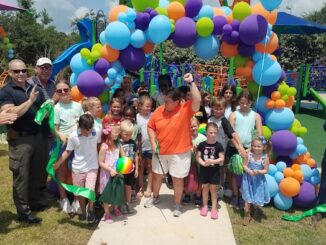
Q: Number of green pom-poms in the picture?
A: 1